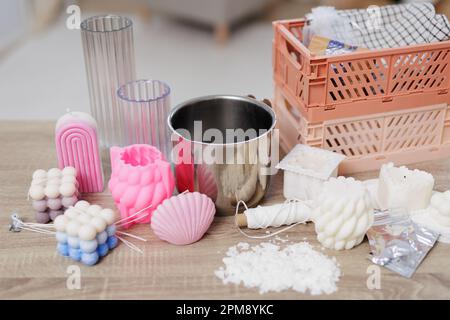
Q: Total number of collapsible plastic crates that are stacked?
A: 2